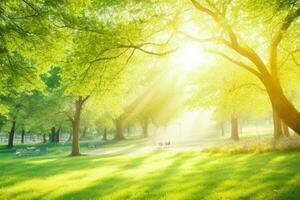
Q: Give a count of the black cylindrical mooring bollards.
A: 0